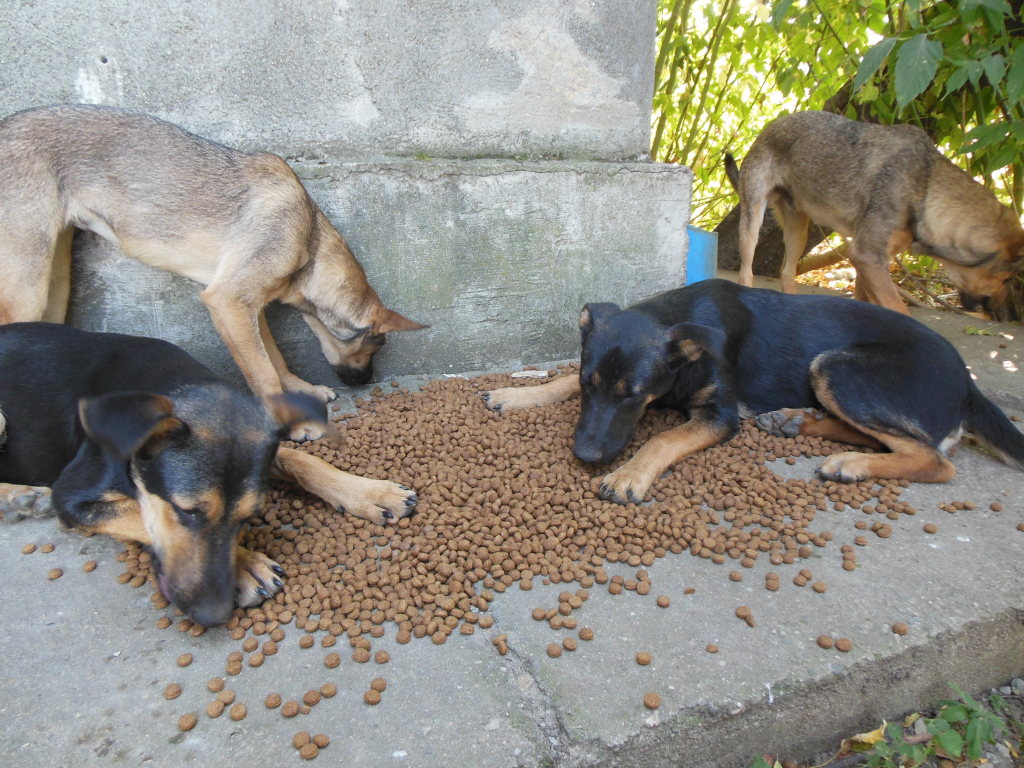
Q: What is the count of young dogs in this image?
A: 4